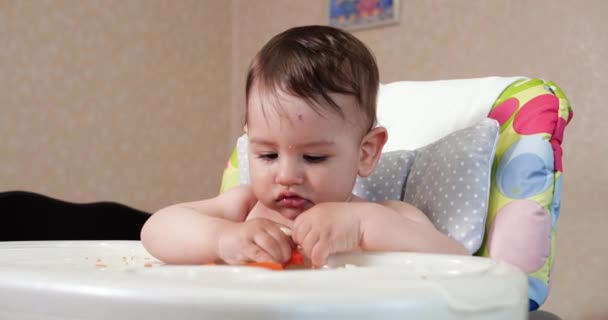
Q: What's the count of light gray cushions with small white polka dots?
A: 2